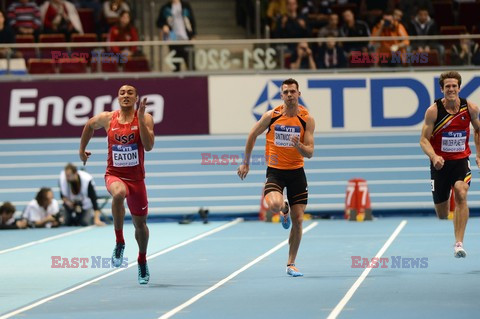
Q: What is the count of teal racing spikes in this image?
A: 2